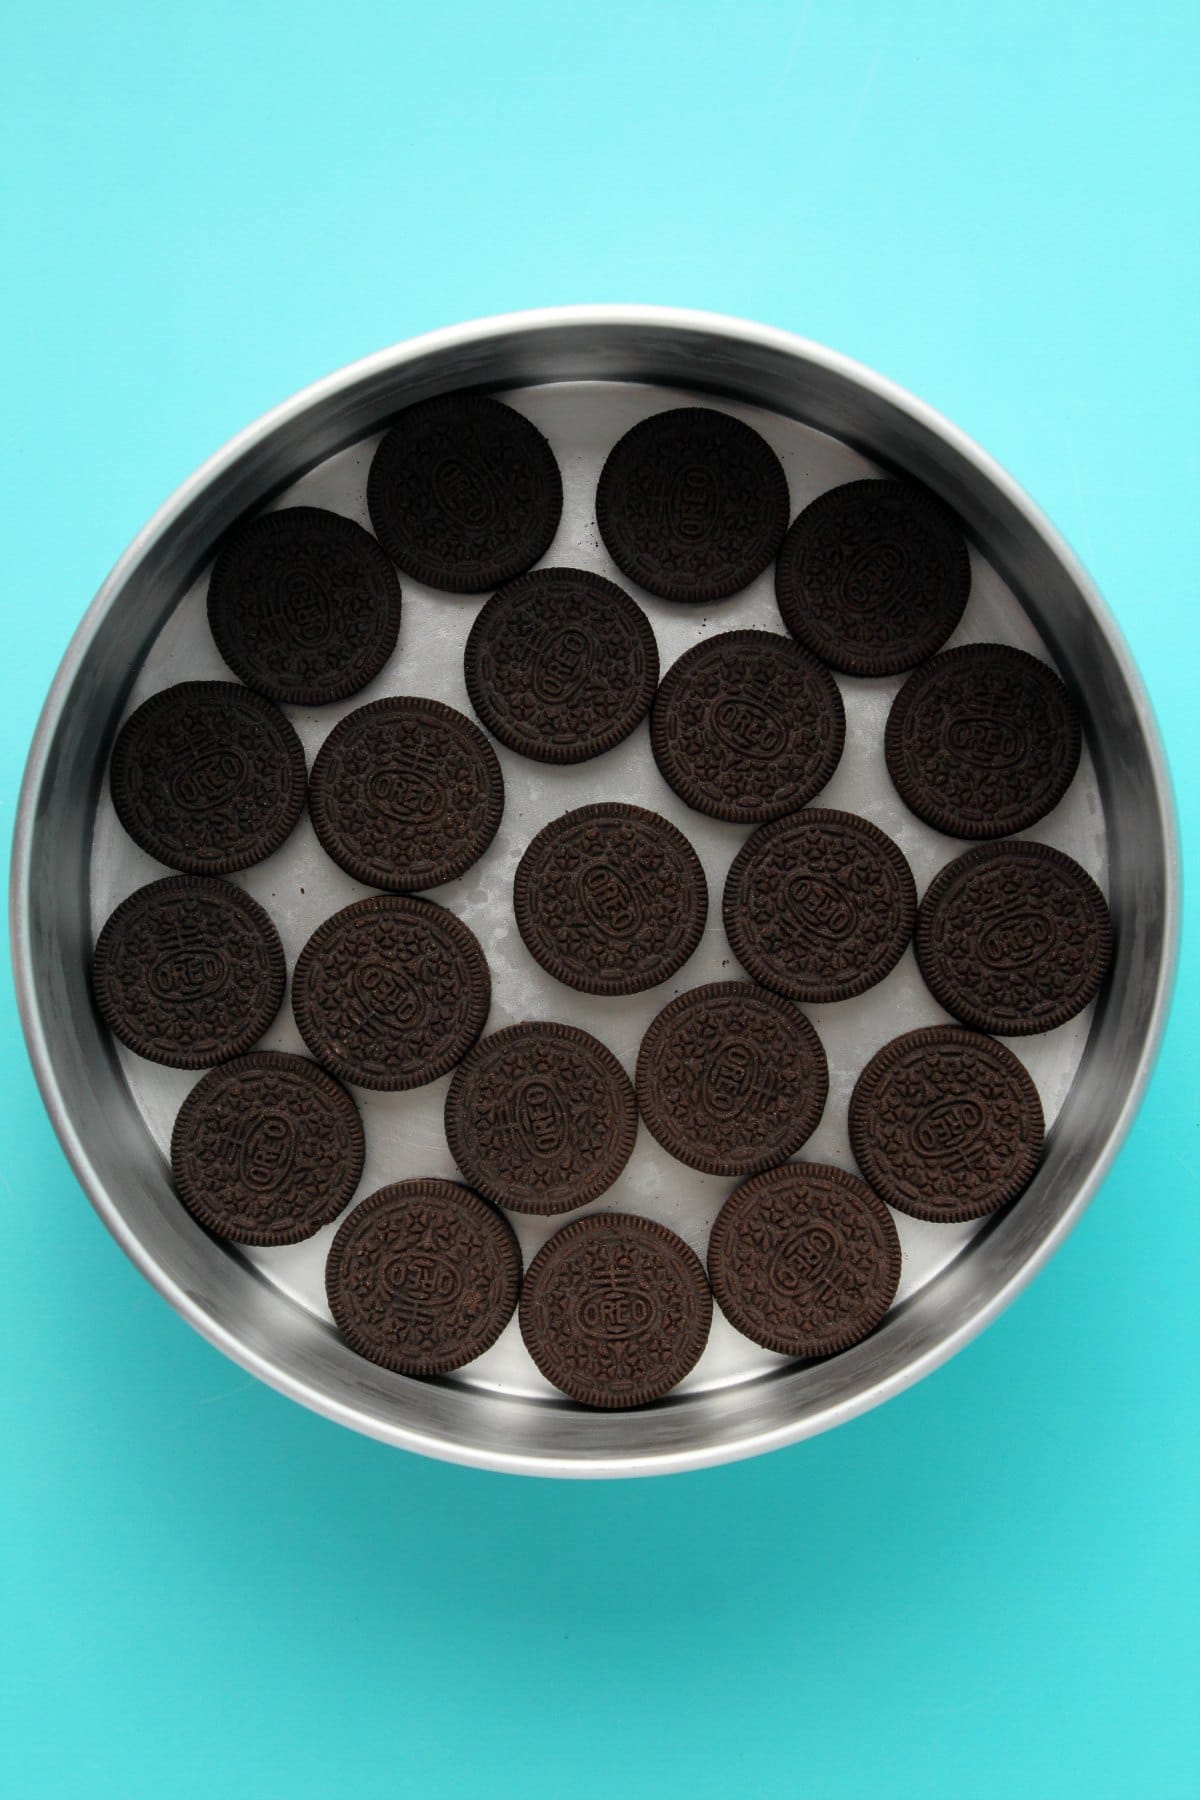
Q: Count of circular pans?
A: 1